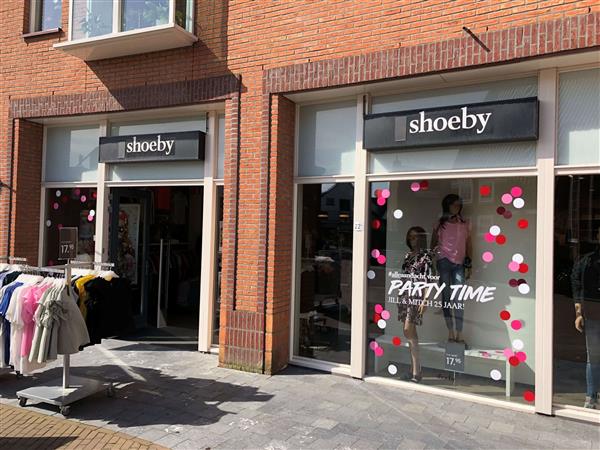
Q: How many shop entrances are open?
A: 1